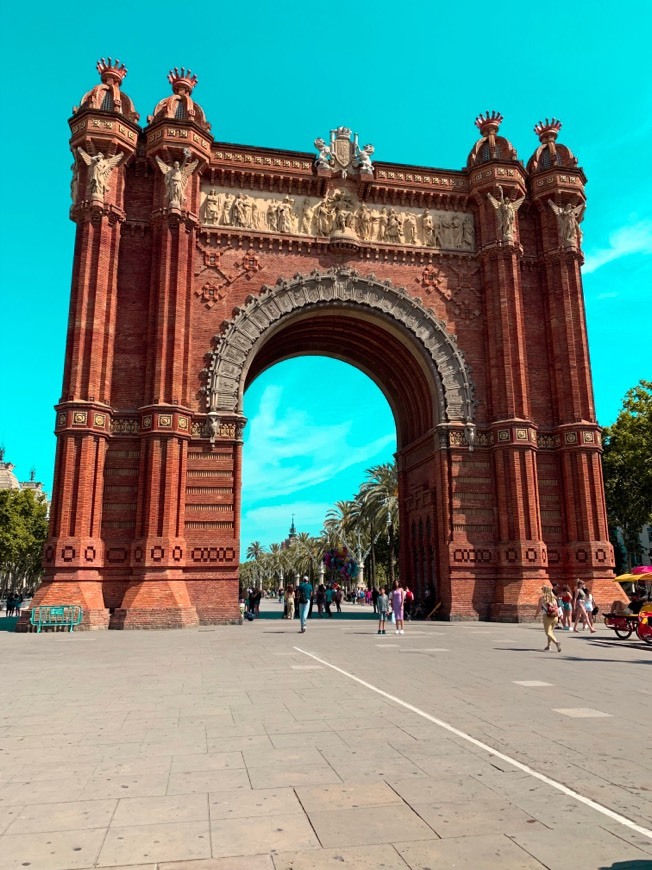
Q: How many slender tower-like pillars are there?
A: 4